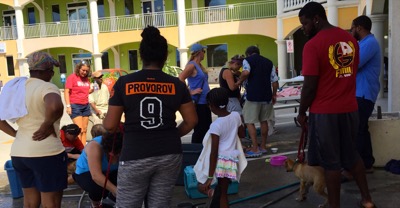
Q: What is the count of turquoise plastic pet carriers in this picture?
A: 1